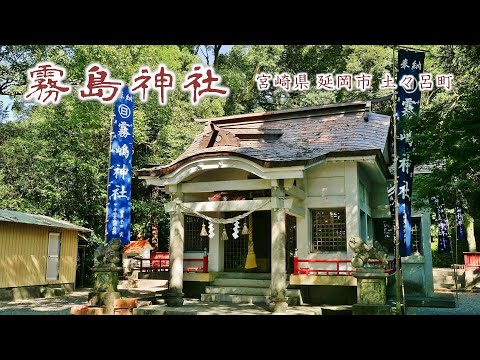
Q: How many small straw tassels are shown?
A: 3